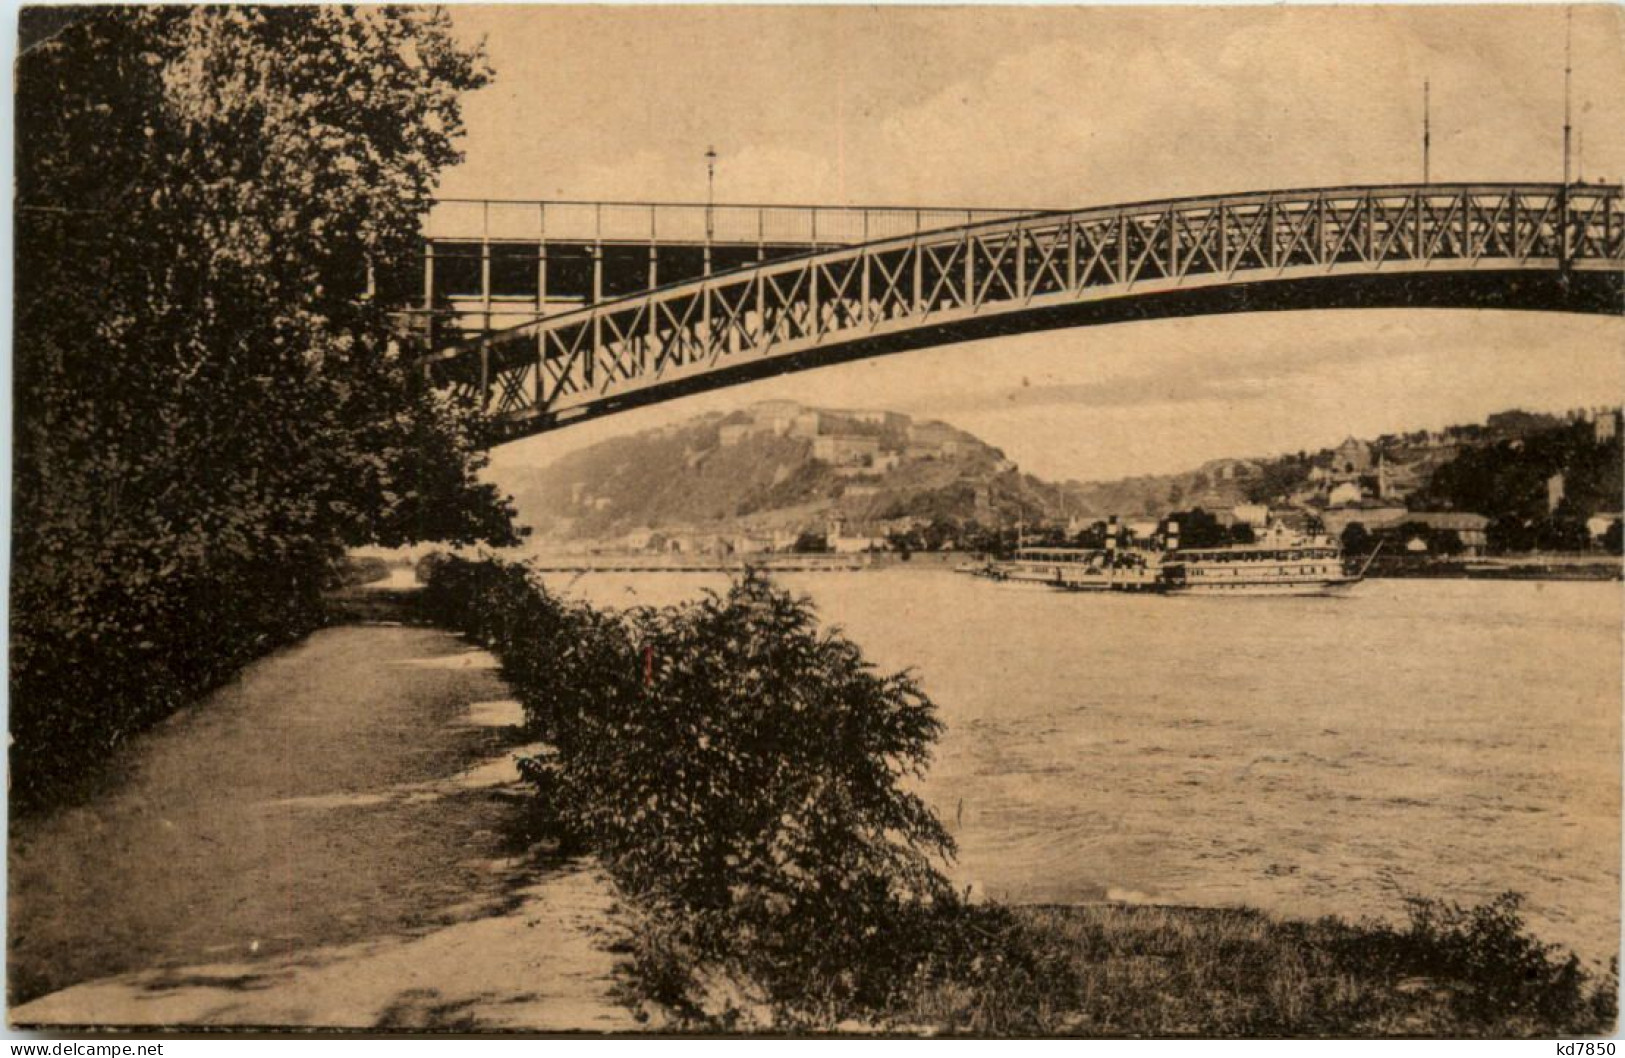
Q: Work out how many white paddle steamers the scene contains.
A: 1